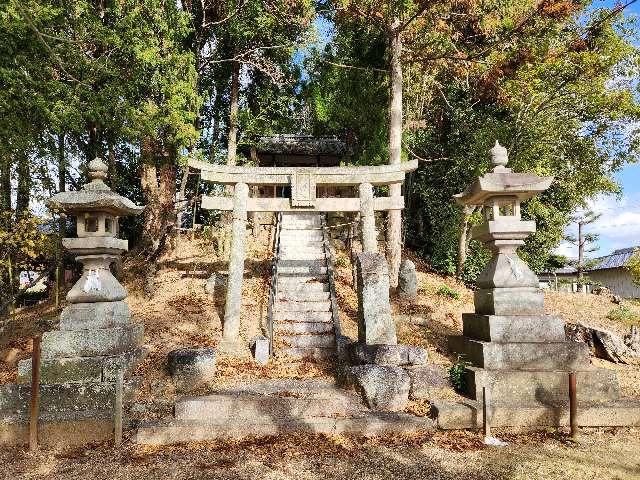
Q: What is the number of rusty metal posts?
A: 2